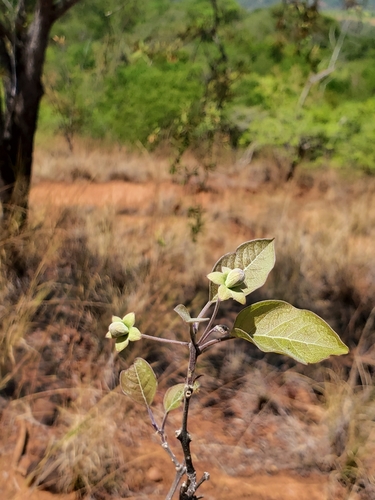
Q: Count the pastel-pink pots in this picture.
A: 0